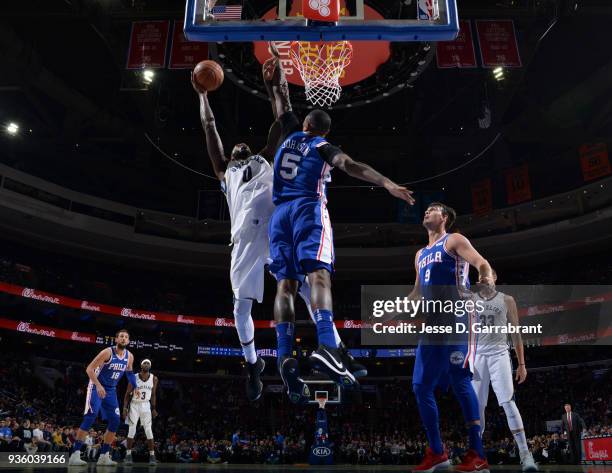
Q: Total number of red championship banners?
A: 4